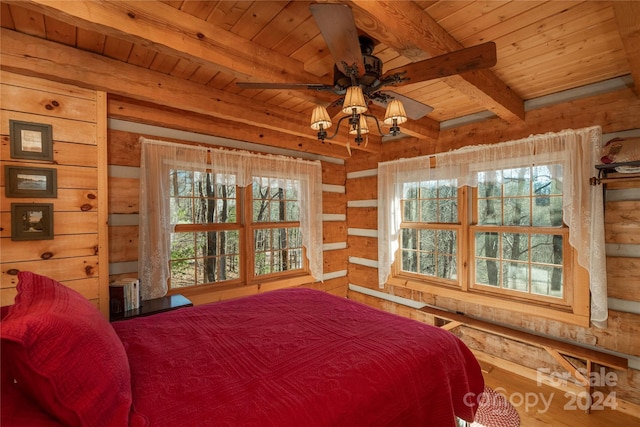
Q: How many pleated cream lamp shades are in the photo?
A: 4